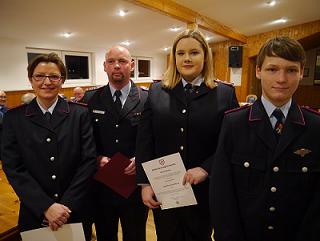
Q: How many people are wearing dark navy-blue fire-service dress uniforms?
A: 4